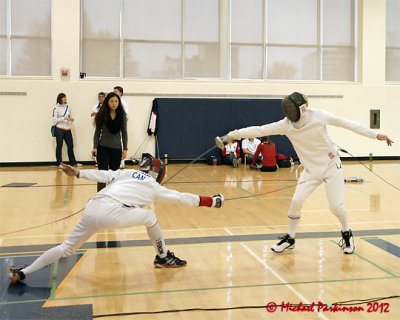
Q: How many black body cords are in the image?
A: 2